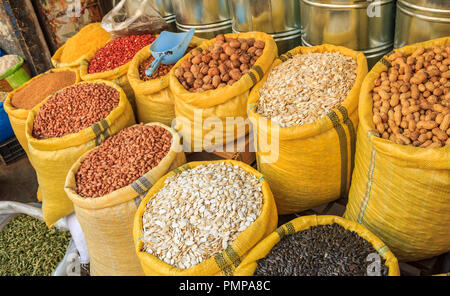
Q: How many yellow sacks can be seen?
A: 11